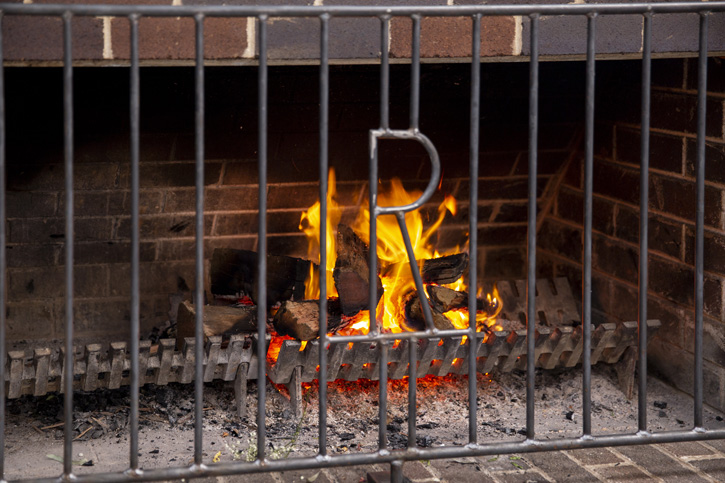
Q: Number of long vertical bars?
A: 11